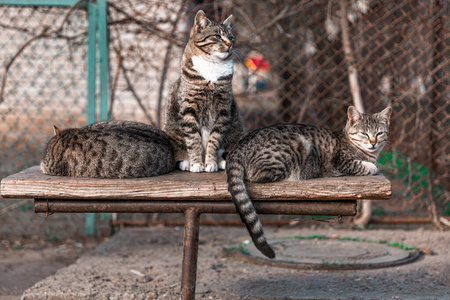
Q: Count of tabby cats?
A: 3